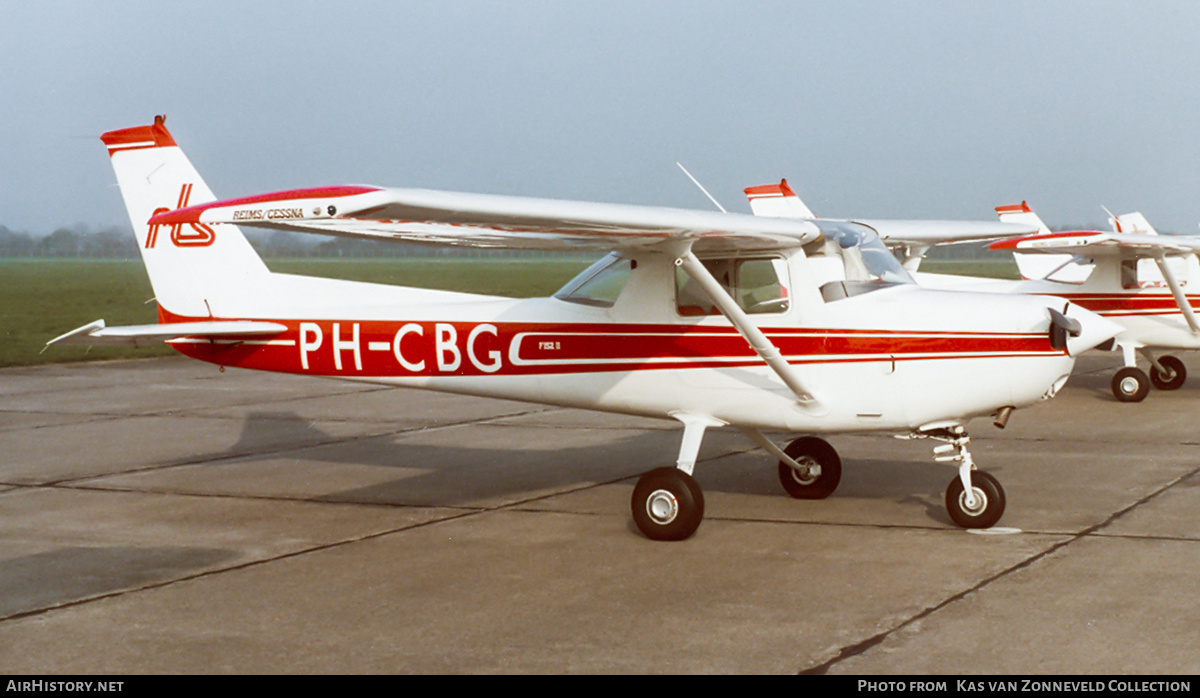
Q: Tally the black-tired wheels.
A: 5